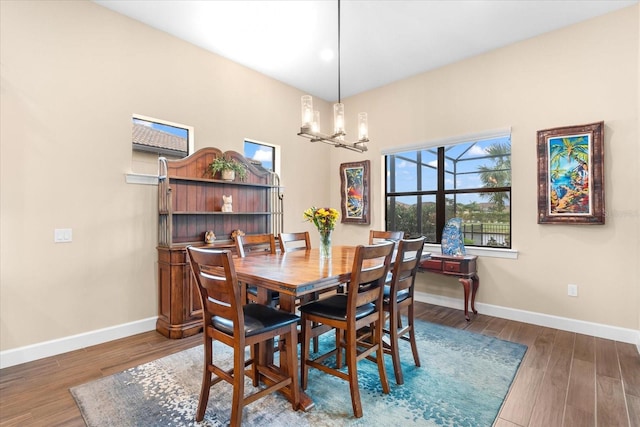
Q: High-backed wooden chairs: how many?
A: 6